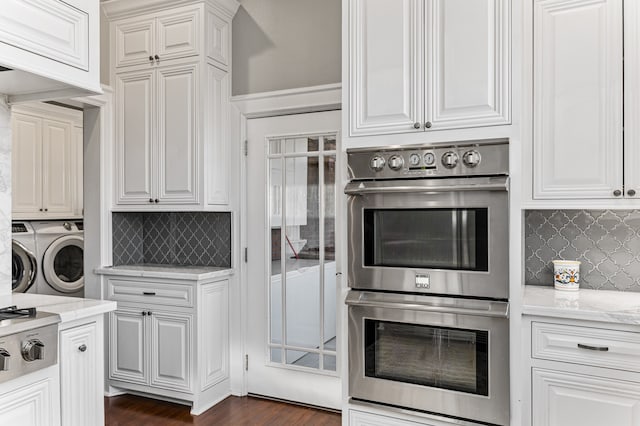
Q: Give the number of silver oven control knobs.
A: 4